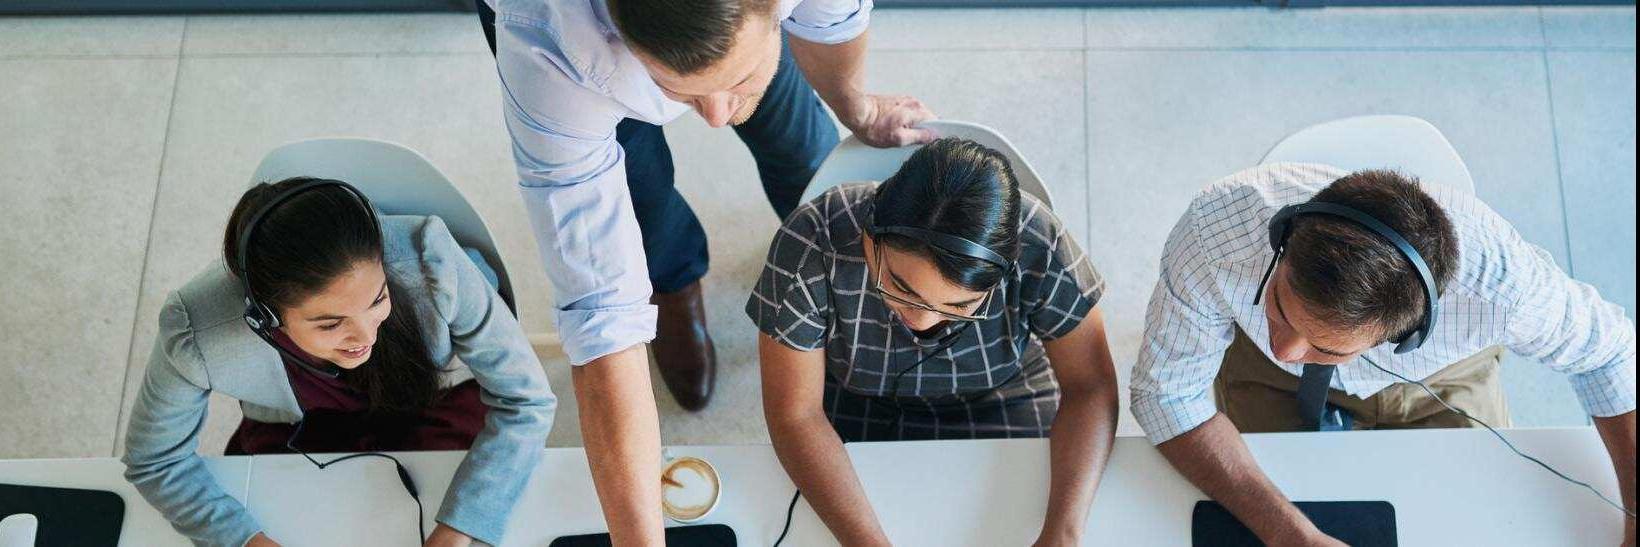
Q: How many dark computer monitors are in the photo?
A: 0